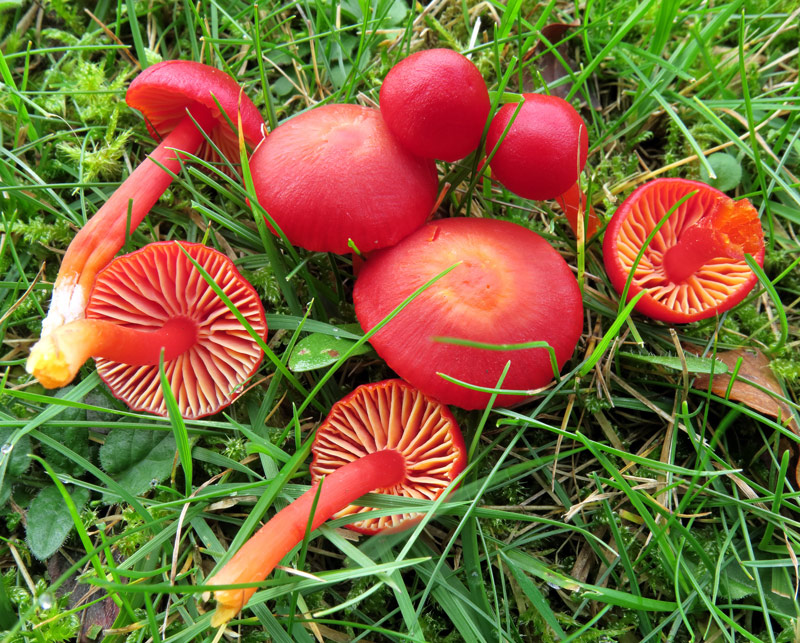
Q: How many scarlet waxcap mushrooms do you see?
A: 8